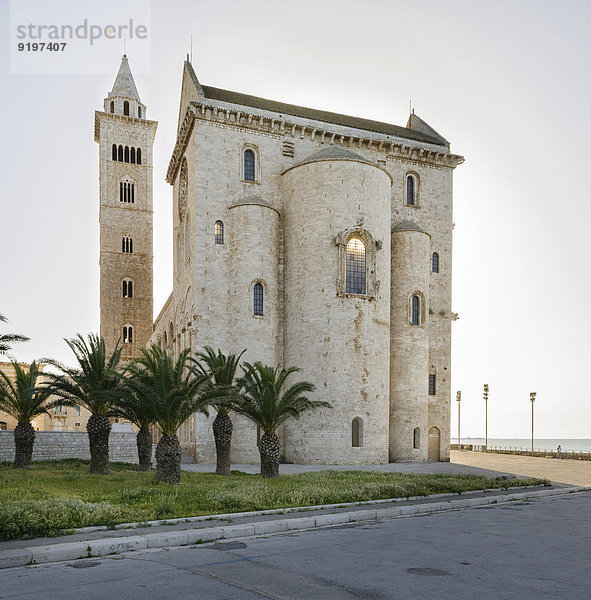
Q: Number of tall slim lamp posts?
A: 3